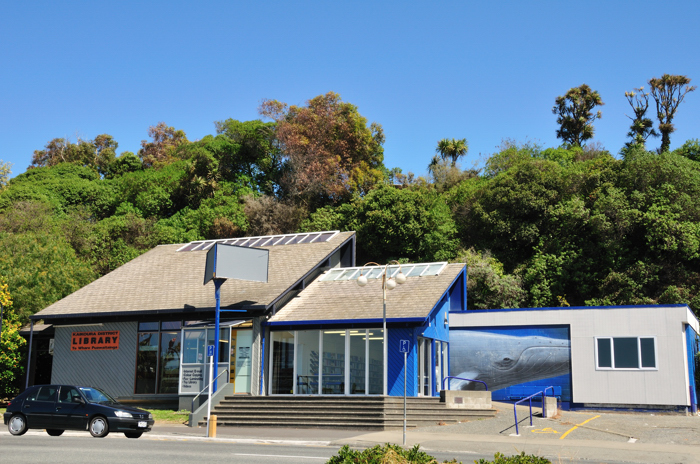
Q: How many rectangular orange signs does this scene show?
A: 1